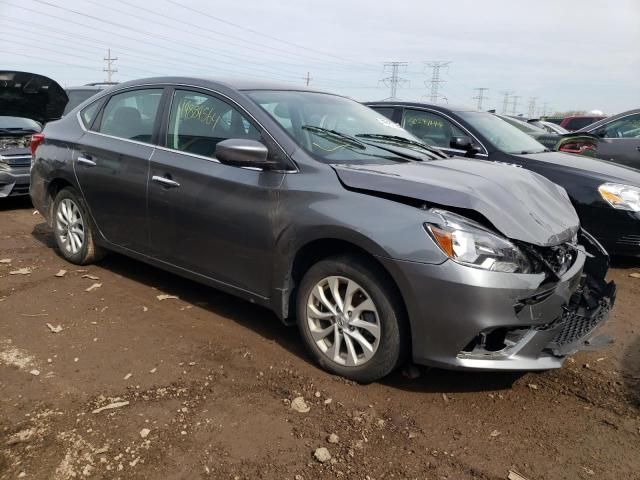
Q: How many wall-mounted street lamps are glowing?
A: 0